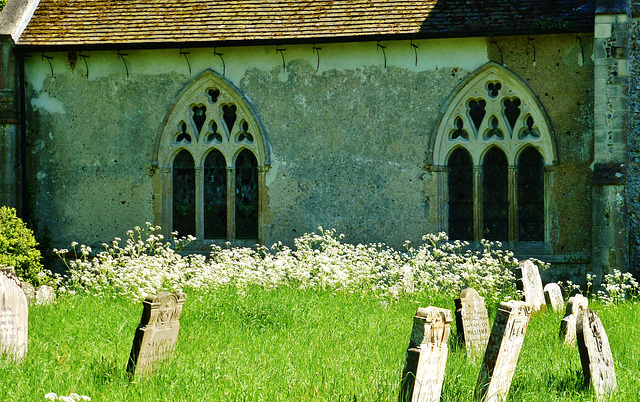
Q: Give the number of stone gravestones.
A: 11